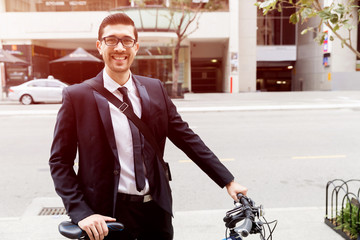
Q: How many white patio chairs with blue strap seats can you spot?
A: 0